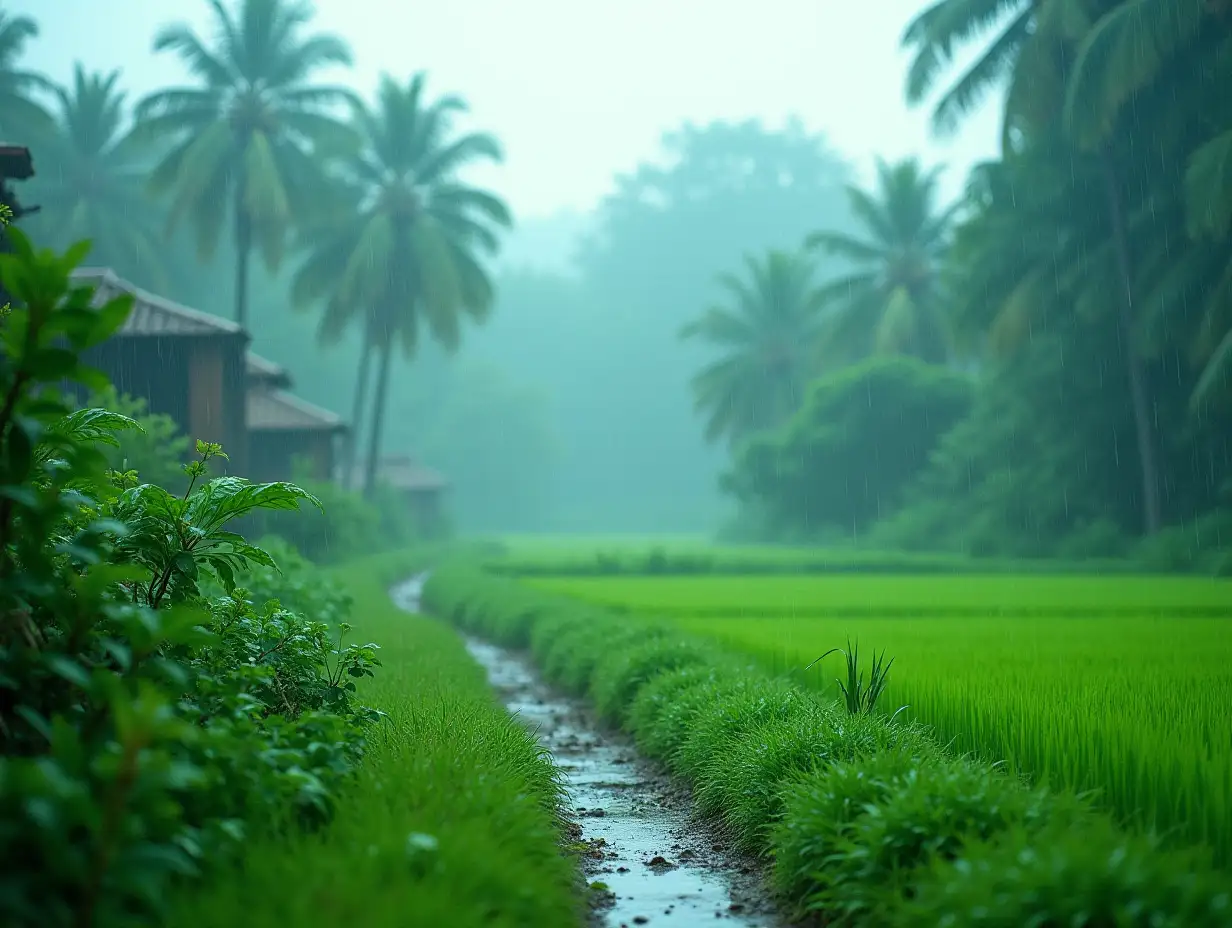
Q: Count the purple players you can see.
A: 0